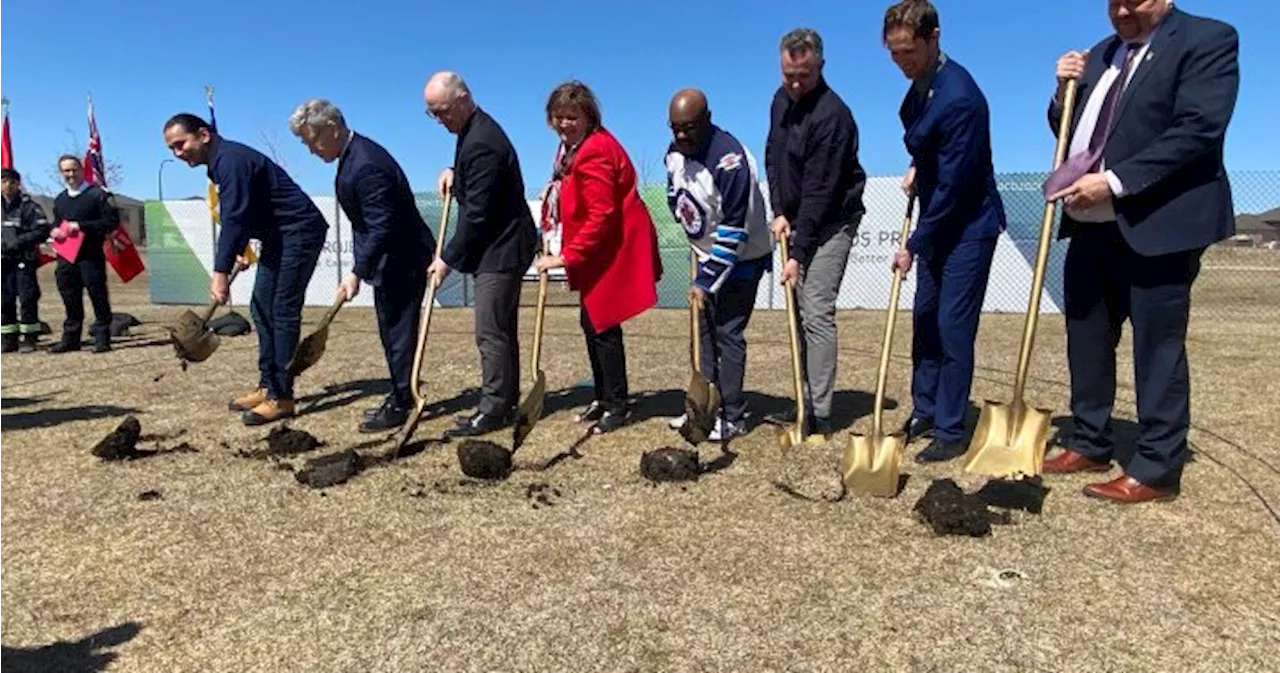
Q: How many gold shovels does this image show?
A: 8